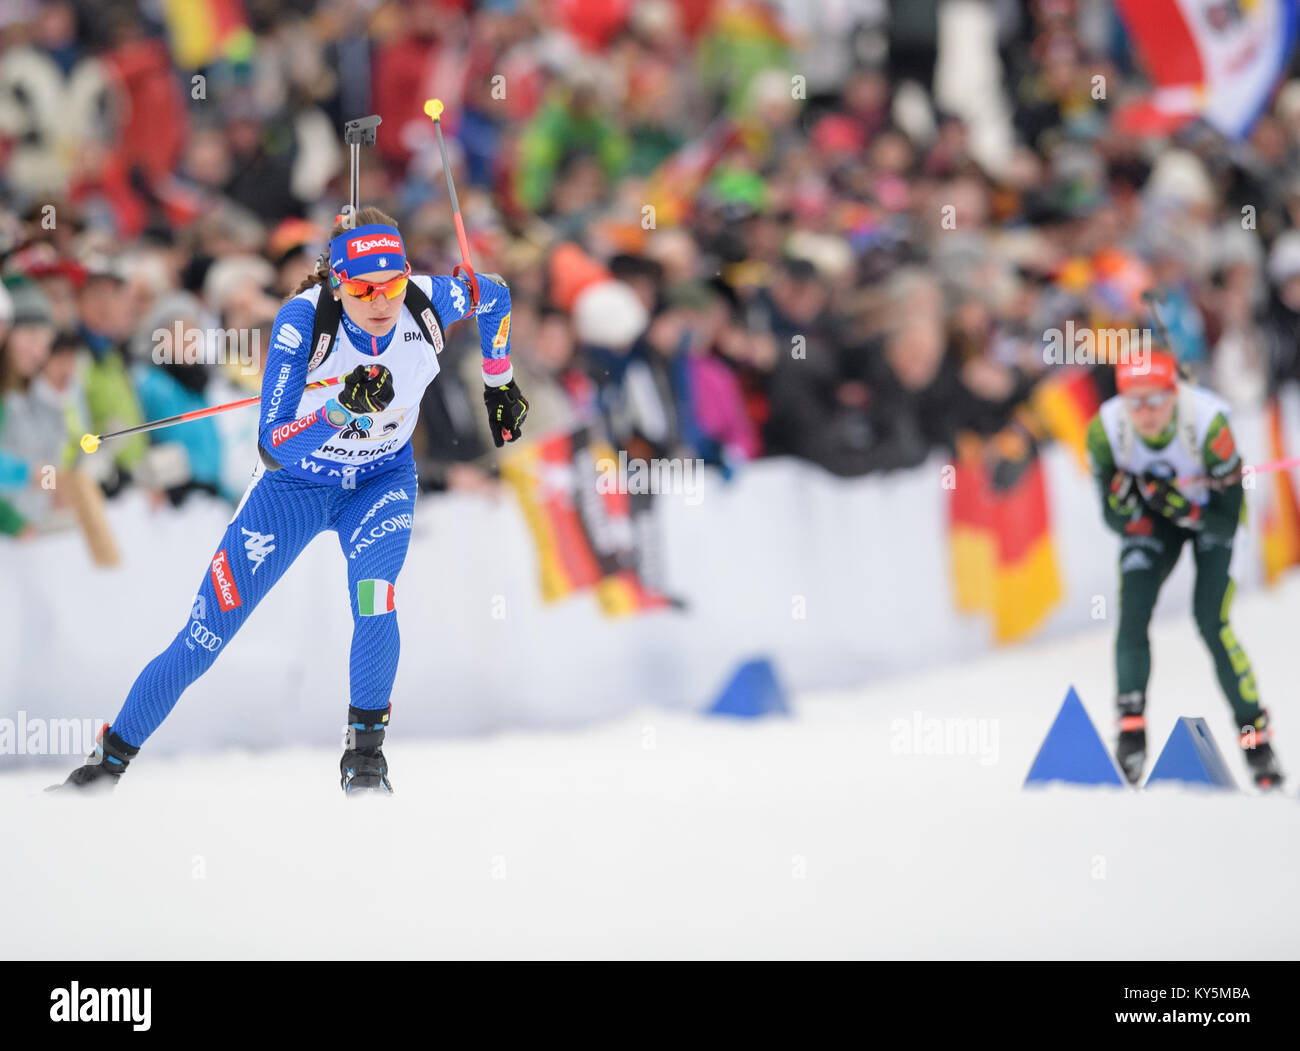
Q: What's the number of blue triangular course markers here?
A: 3